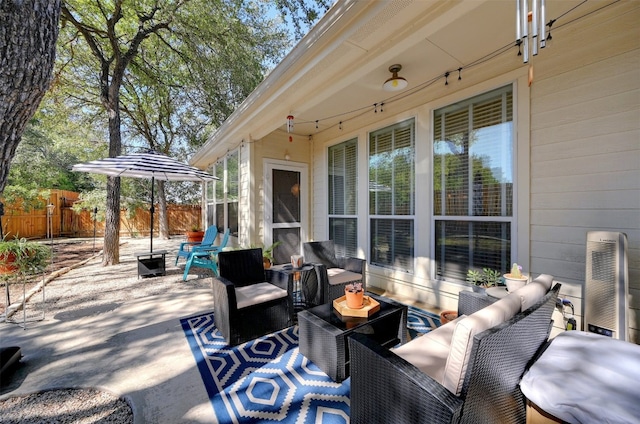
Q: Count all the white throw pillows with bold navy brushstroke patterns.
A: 0